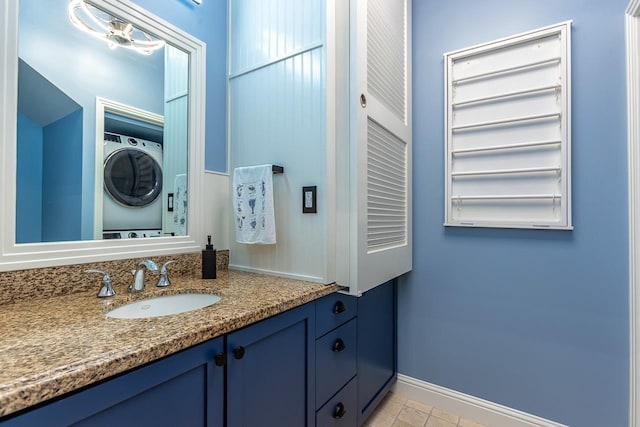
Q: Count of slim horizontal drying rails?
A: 6